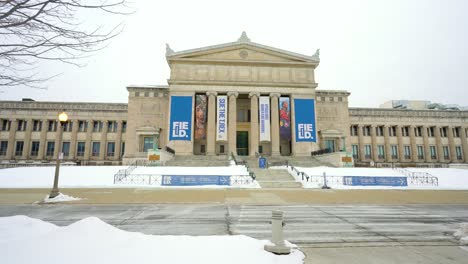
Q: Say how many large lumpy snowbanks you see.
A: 1